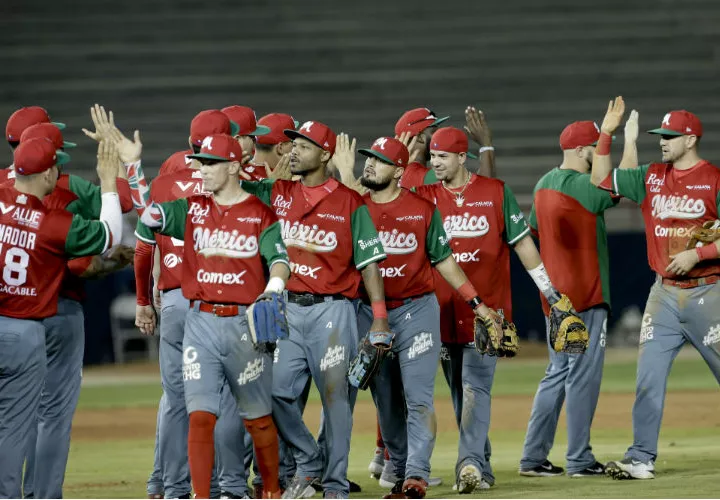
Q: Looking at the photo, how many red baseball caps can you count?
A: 13